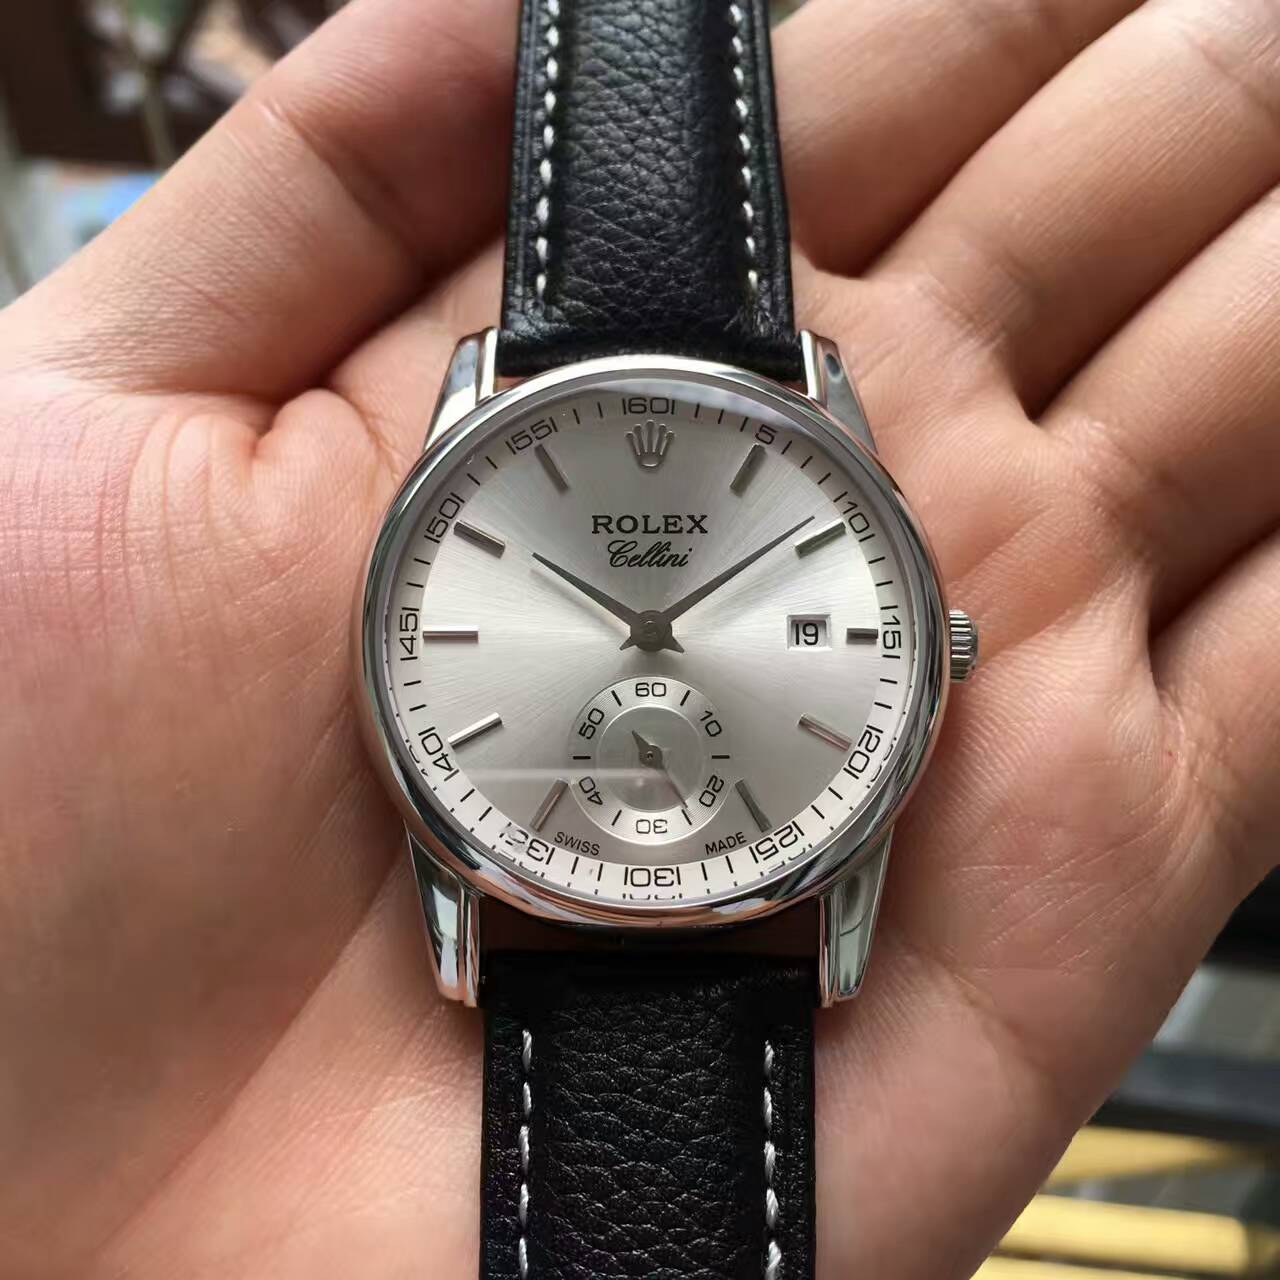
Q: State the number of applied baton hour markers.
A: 10